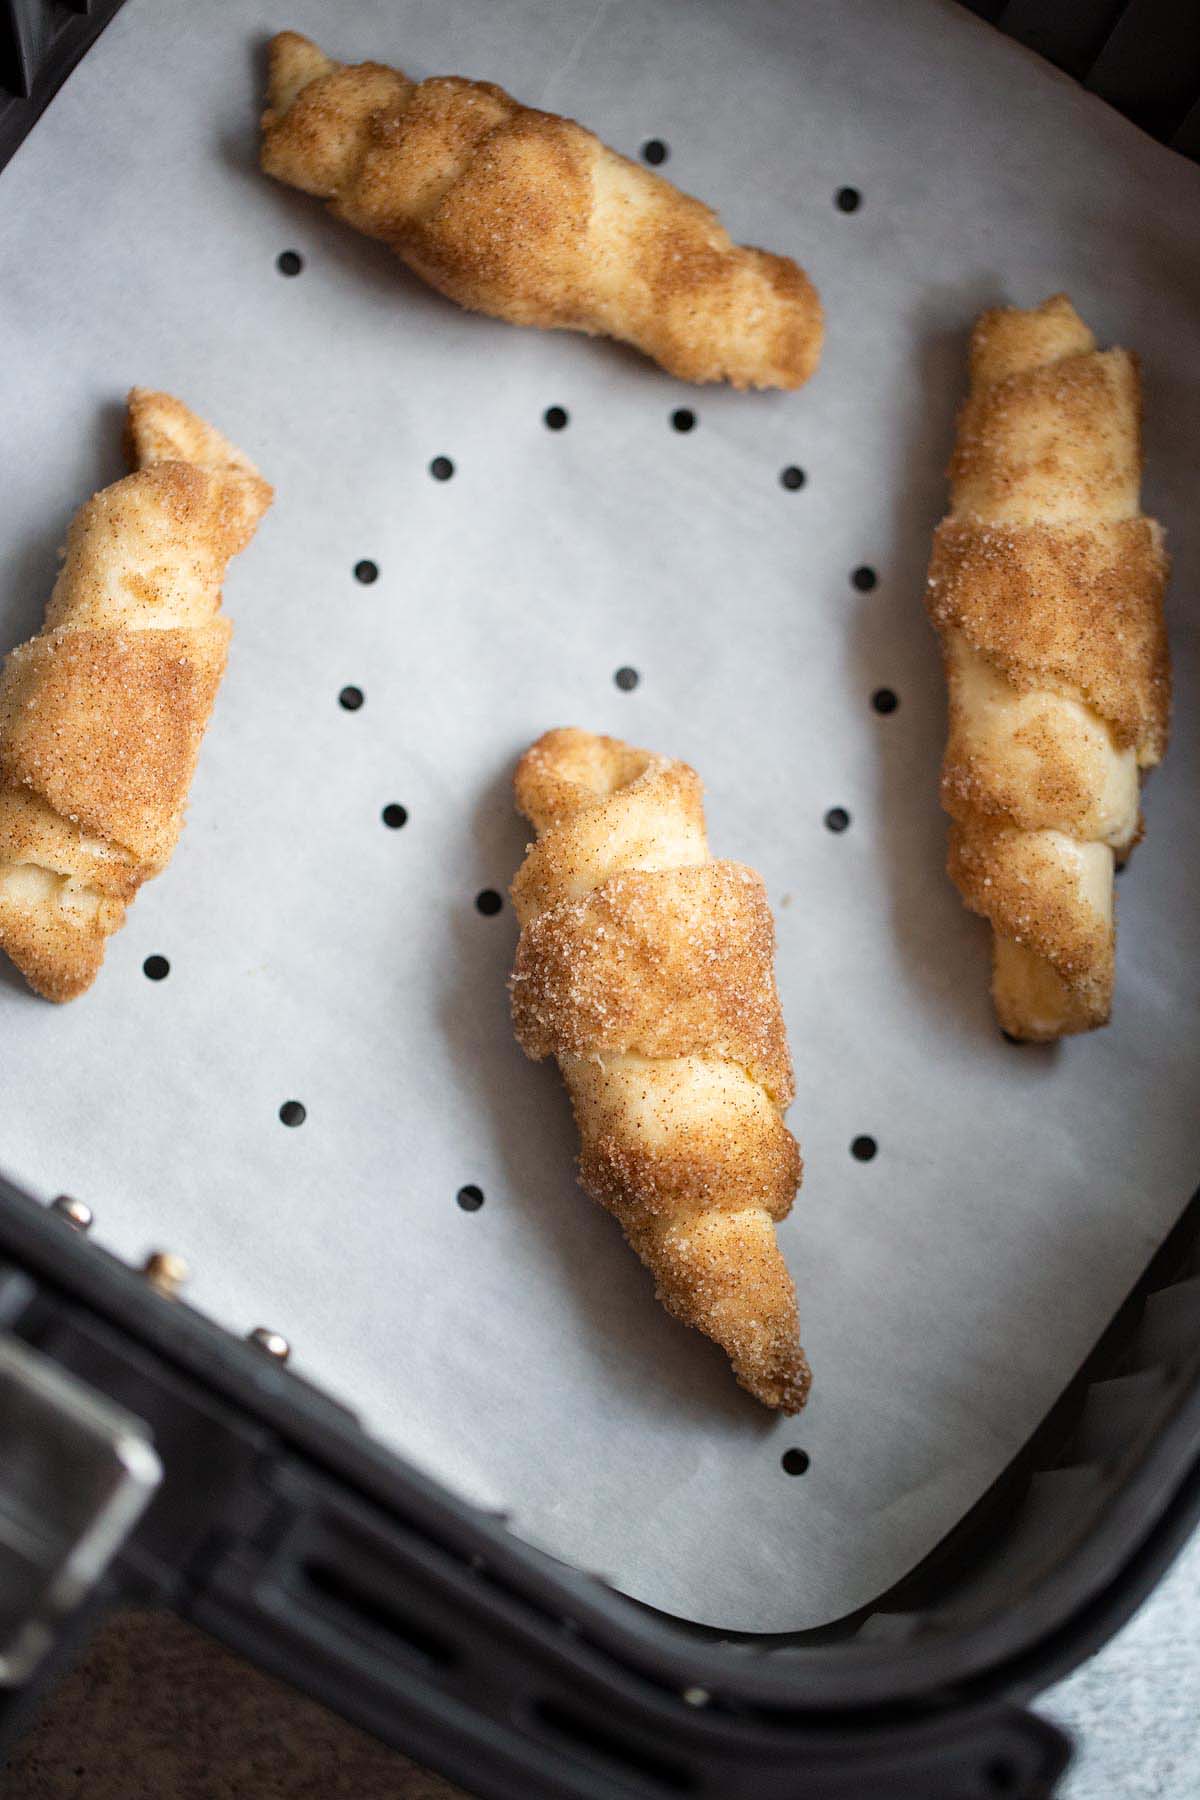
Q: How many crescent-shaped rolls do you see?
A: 4